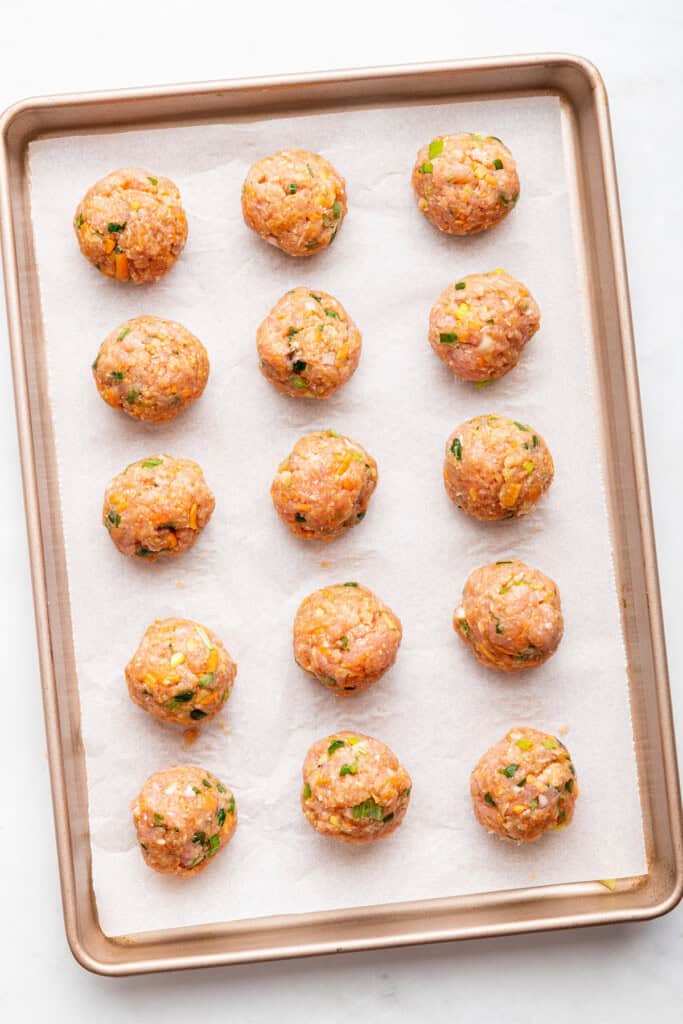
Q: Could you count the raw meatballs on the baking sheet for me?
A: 15